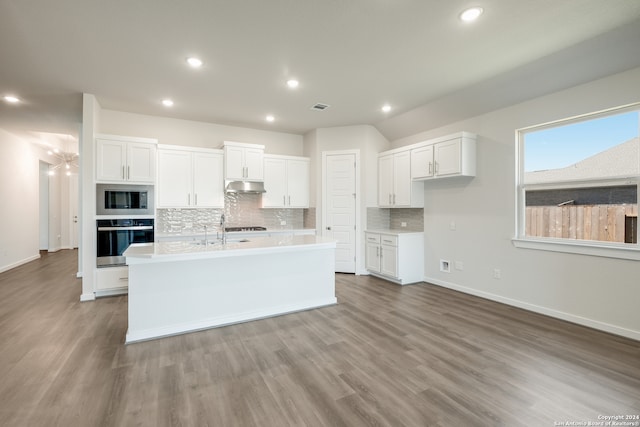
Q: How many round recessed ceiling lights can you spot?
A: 7